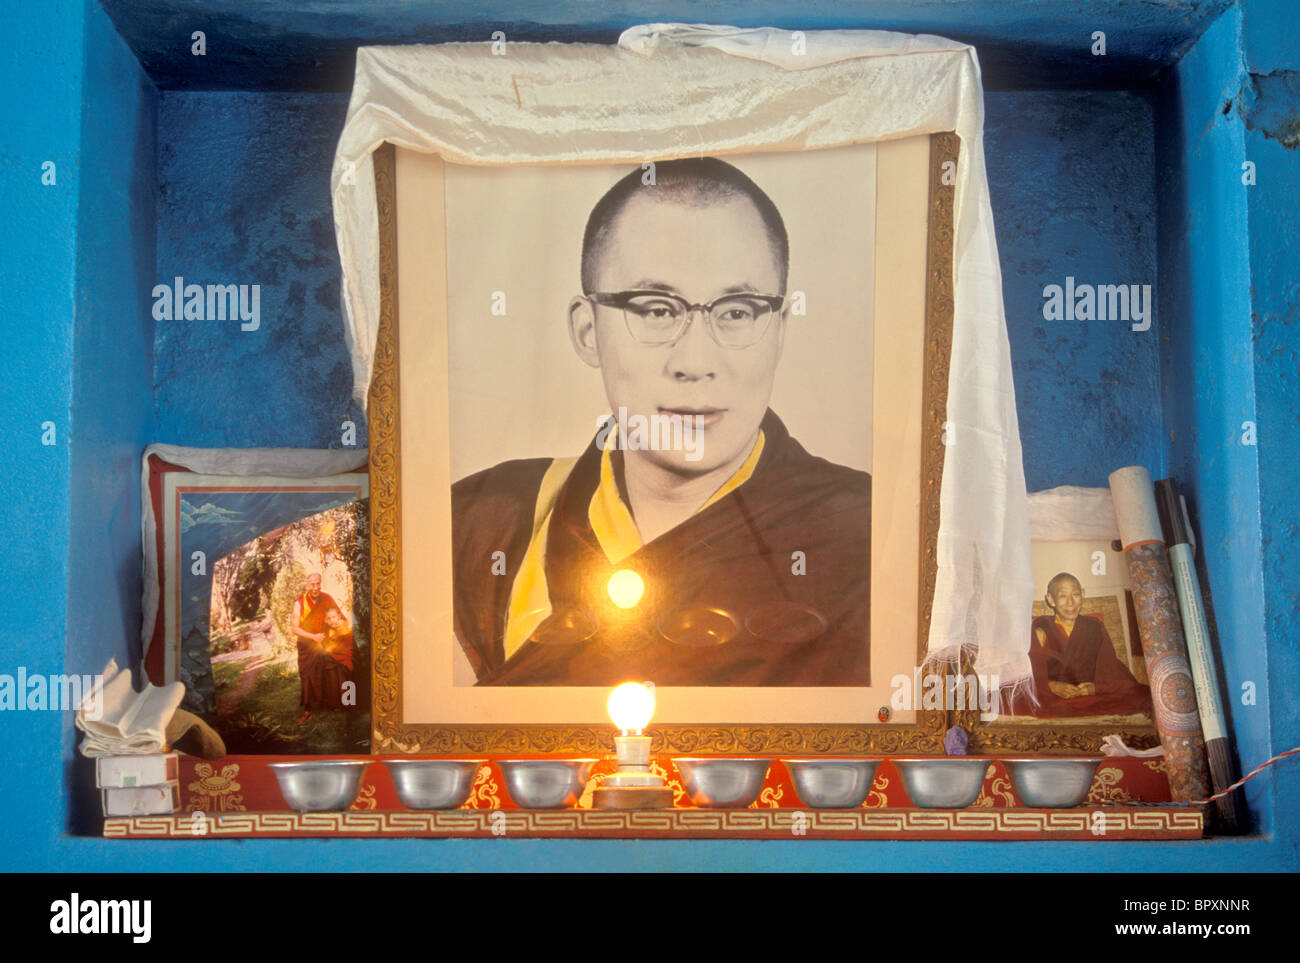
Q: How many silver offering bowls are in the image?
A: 7